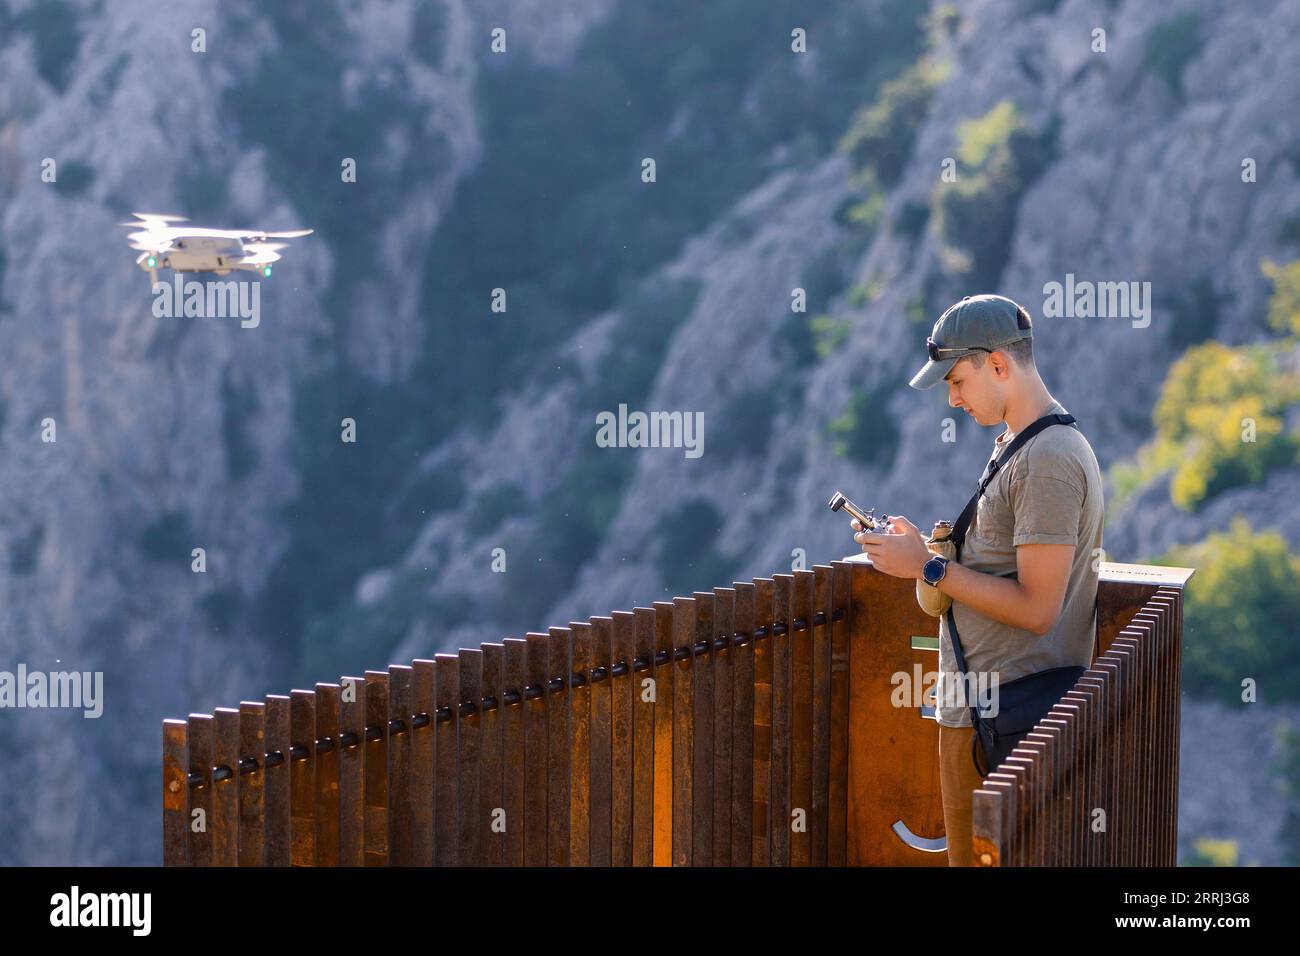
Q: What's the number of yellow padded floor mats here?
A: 0